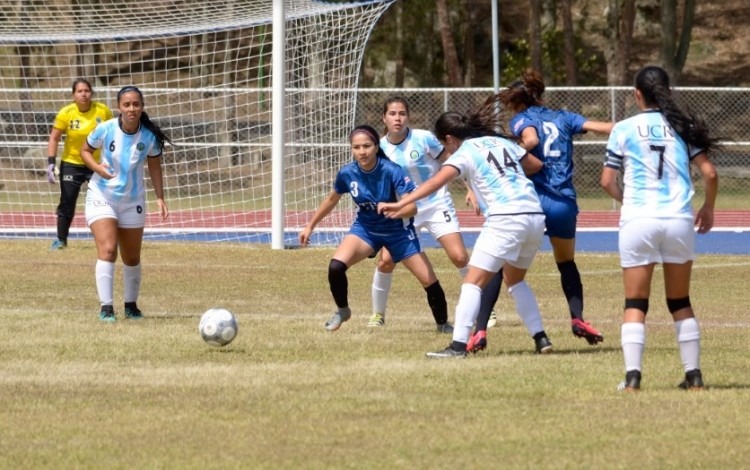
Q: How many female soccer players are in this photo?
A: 7